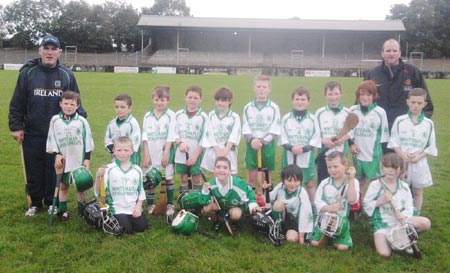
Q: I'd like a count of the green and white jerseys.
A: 15